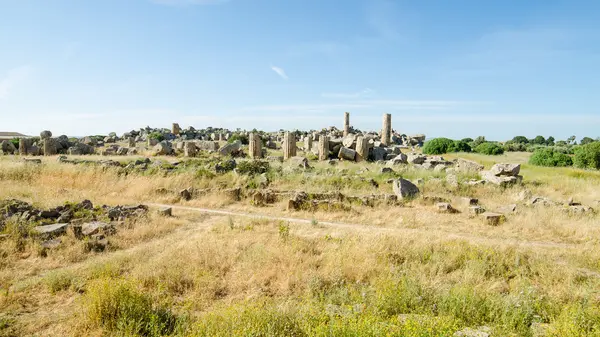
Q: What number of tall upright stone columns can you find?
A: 2